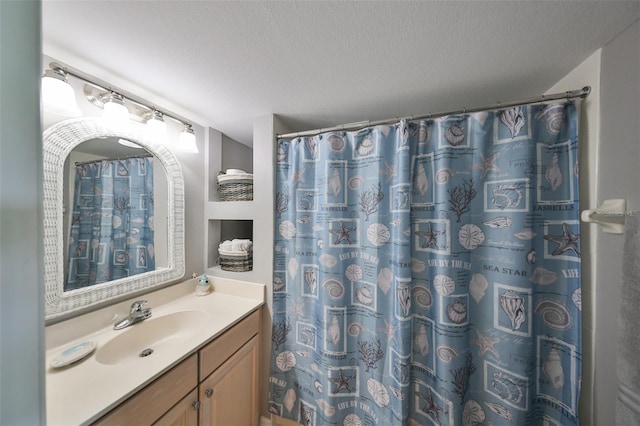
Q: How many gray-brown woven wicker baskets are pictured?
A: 2